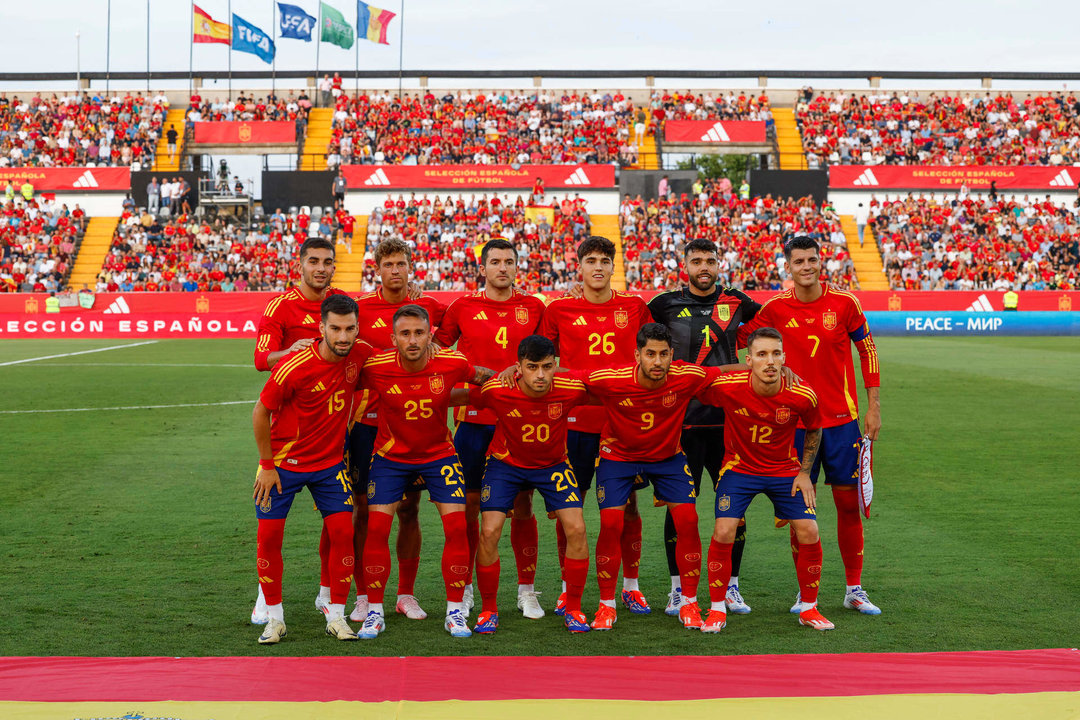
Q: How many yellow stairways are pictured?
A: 8